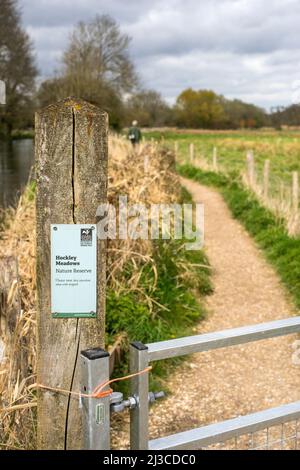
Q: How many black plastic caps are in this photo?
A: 2